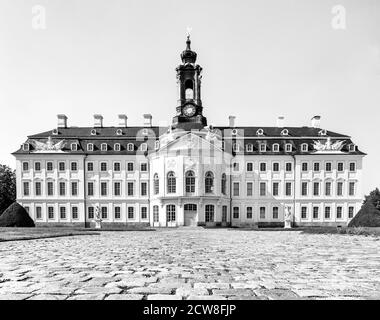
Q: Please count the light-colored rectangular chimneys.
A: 7